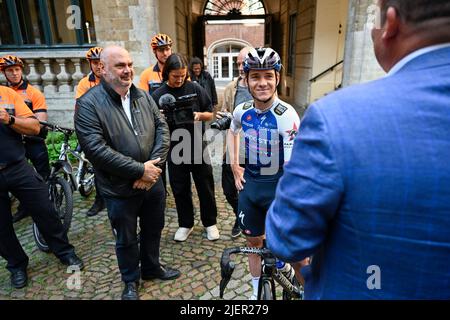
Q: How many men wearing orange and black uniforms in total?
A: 4